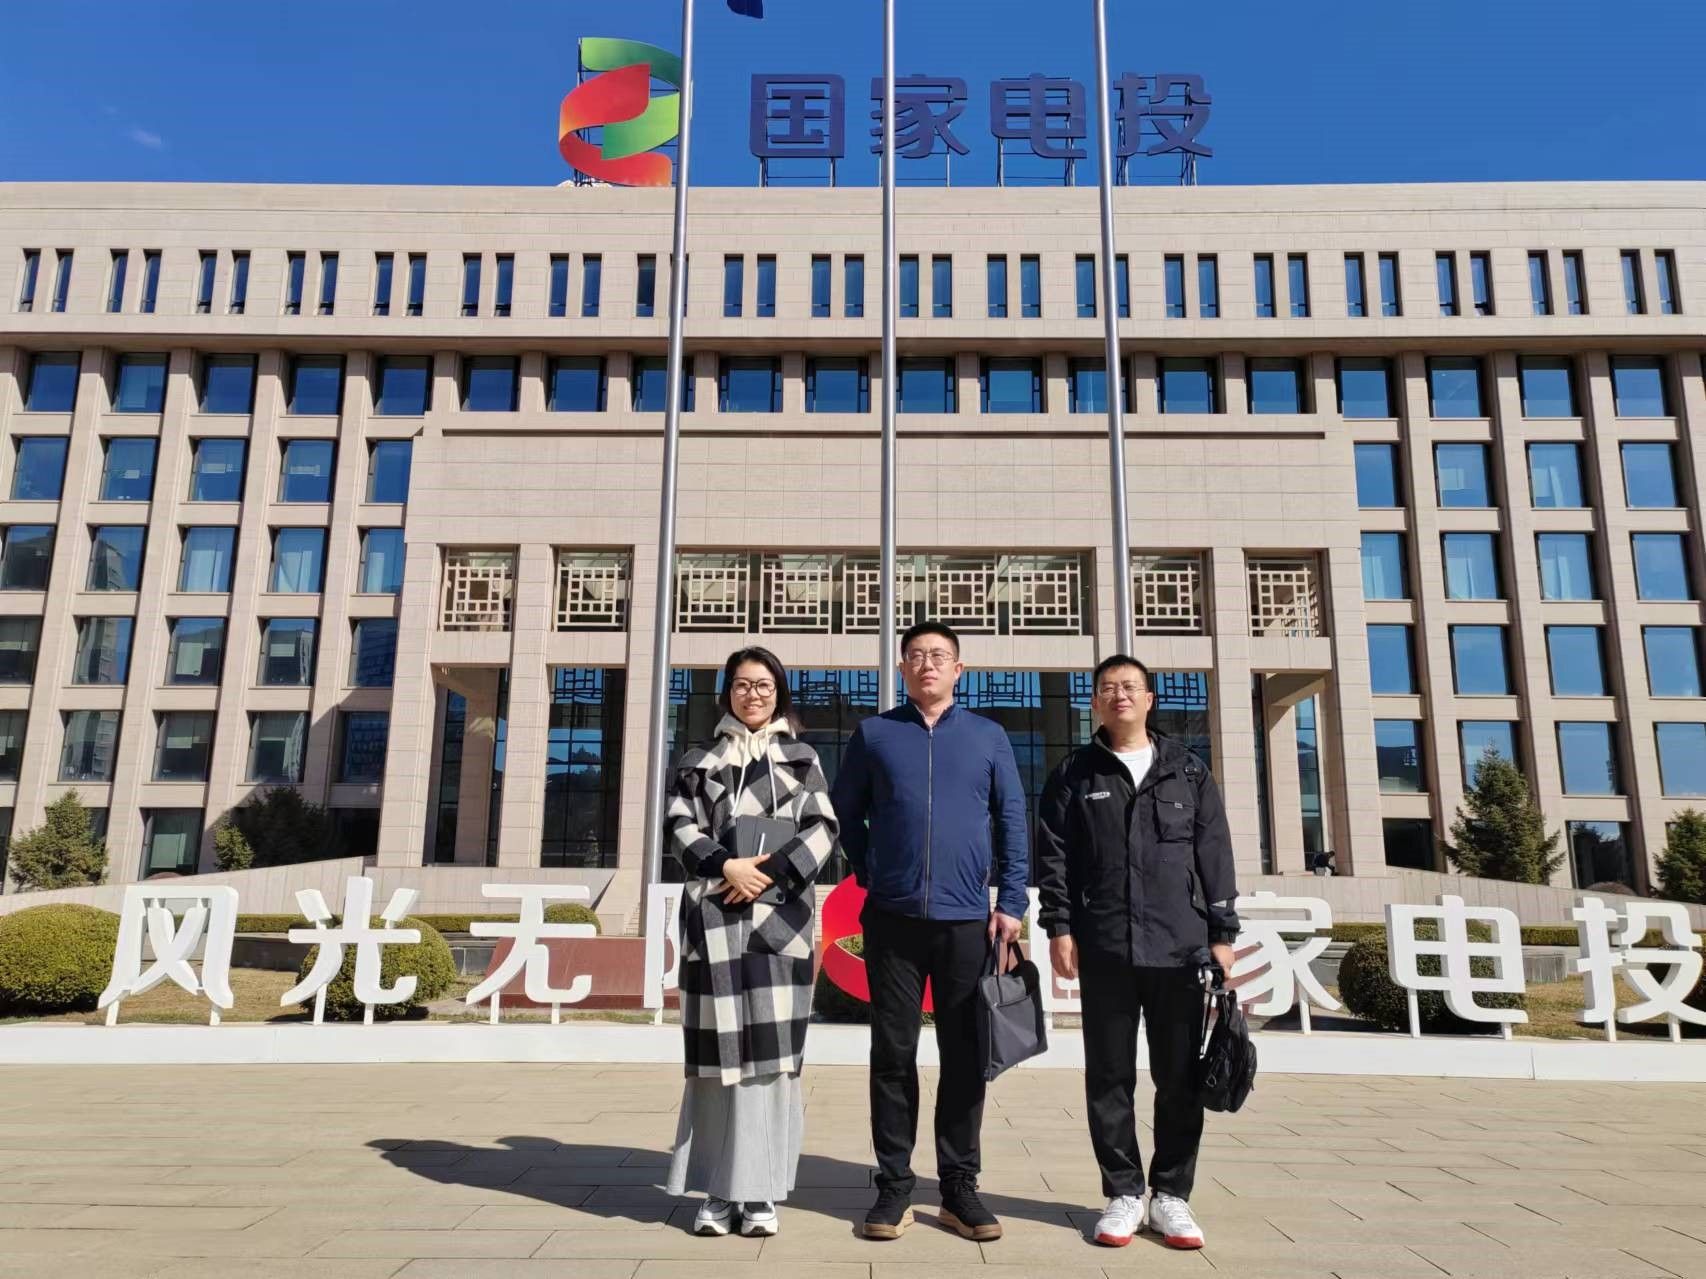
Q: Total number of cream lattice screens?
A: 9